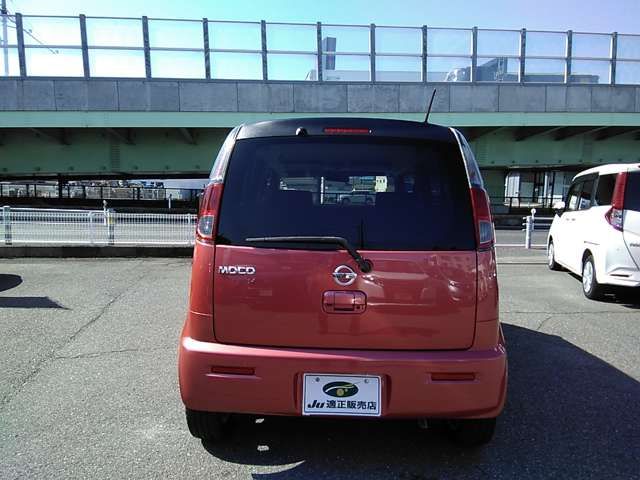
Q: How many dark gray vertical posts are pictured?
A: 12